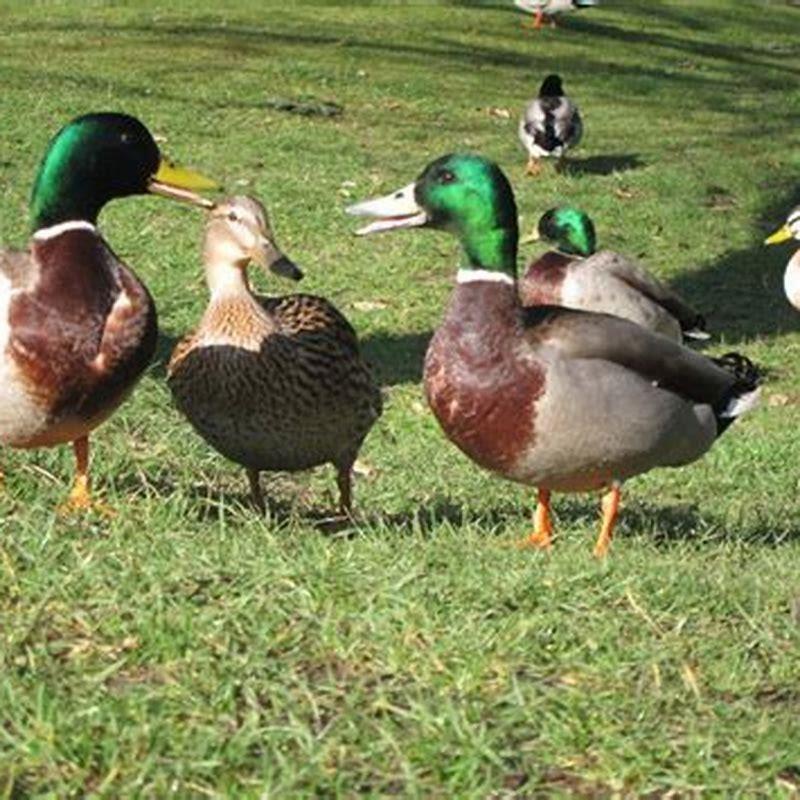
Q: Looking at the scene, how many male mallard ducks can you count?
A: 4